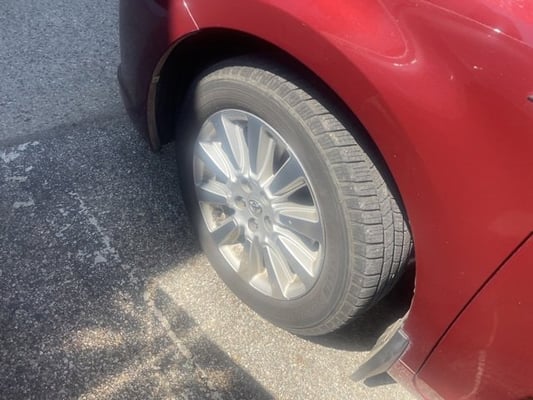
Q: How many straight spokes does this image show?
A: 10